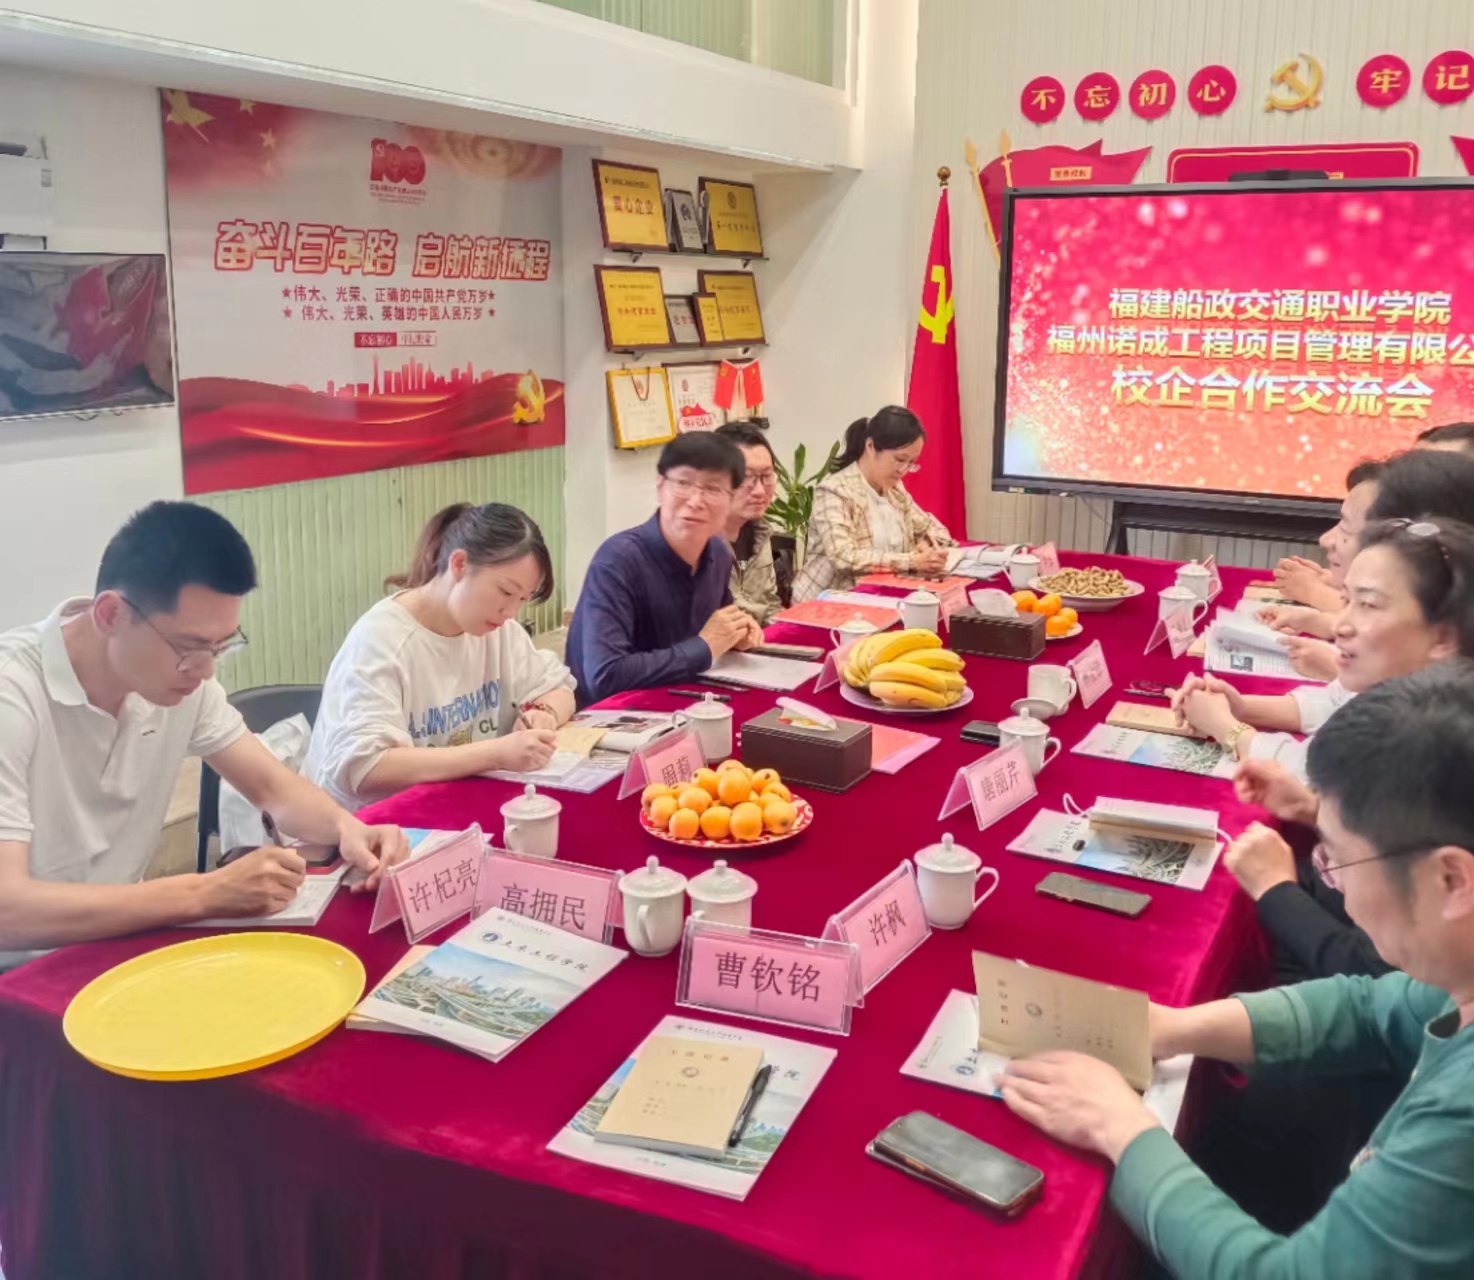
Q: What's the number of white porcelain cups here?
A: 12